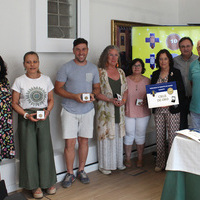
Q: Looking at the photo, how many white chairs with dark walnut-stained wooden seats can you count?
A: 0